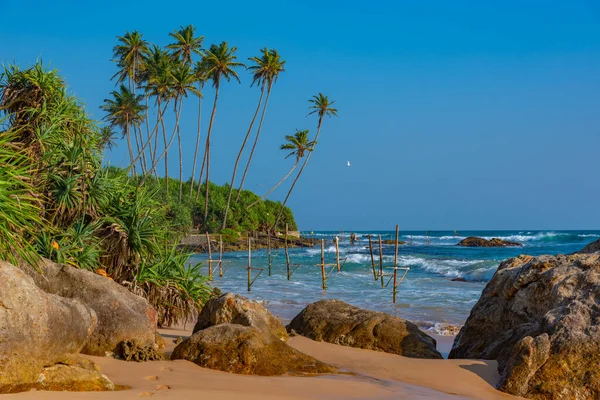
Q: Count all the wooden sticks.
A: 10